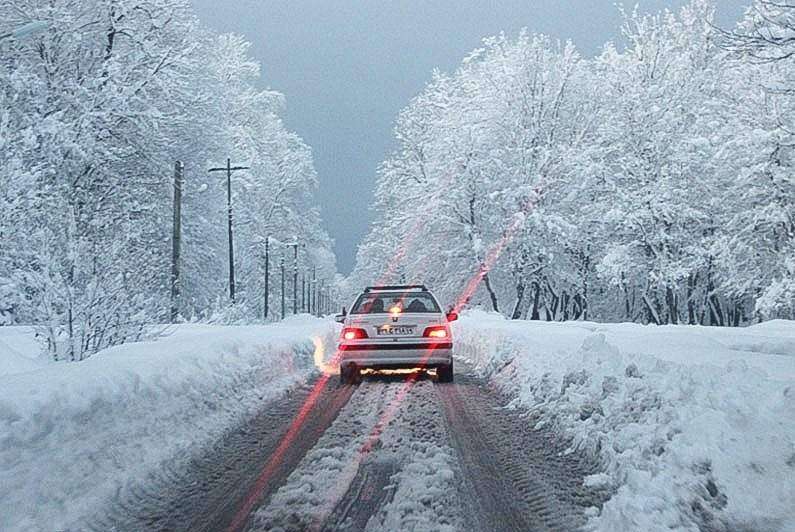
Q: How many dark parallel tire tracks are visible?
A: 2